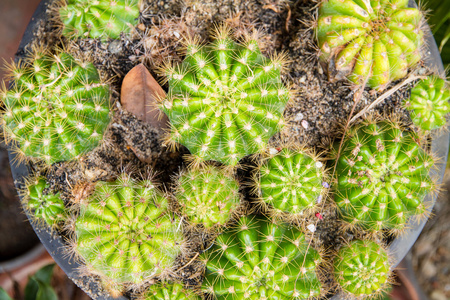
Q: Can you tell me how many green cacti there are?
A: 13